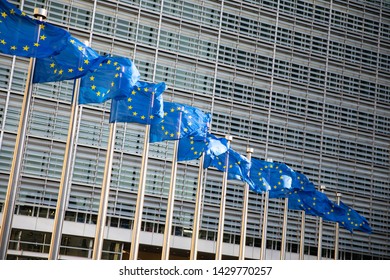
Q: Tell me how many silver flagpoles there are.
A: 13